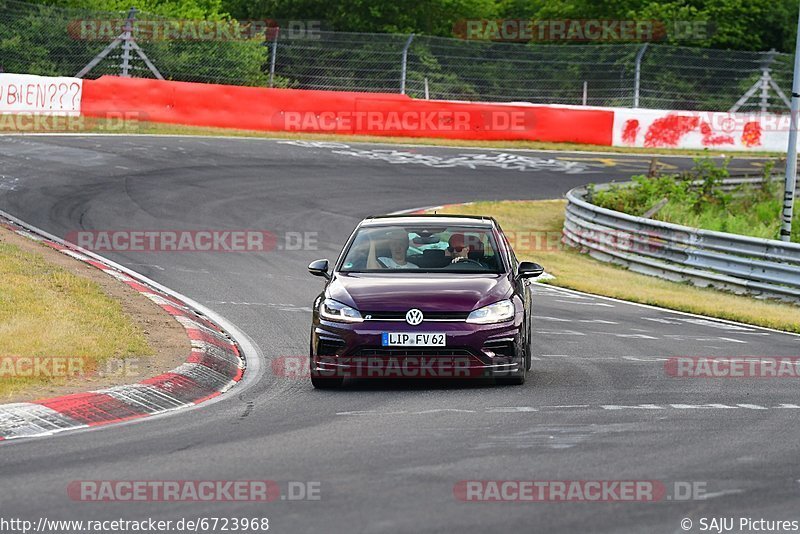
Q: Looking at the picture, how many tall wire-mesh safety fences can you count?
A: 1